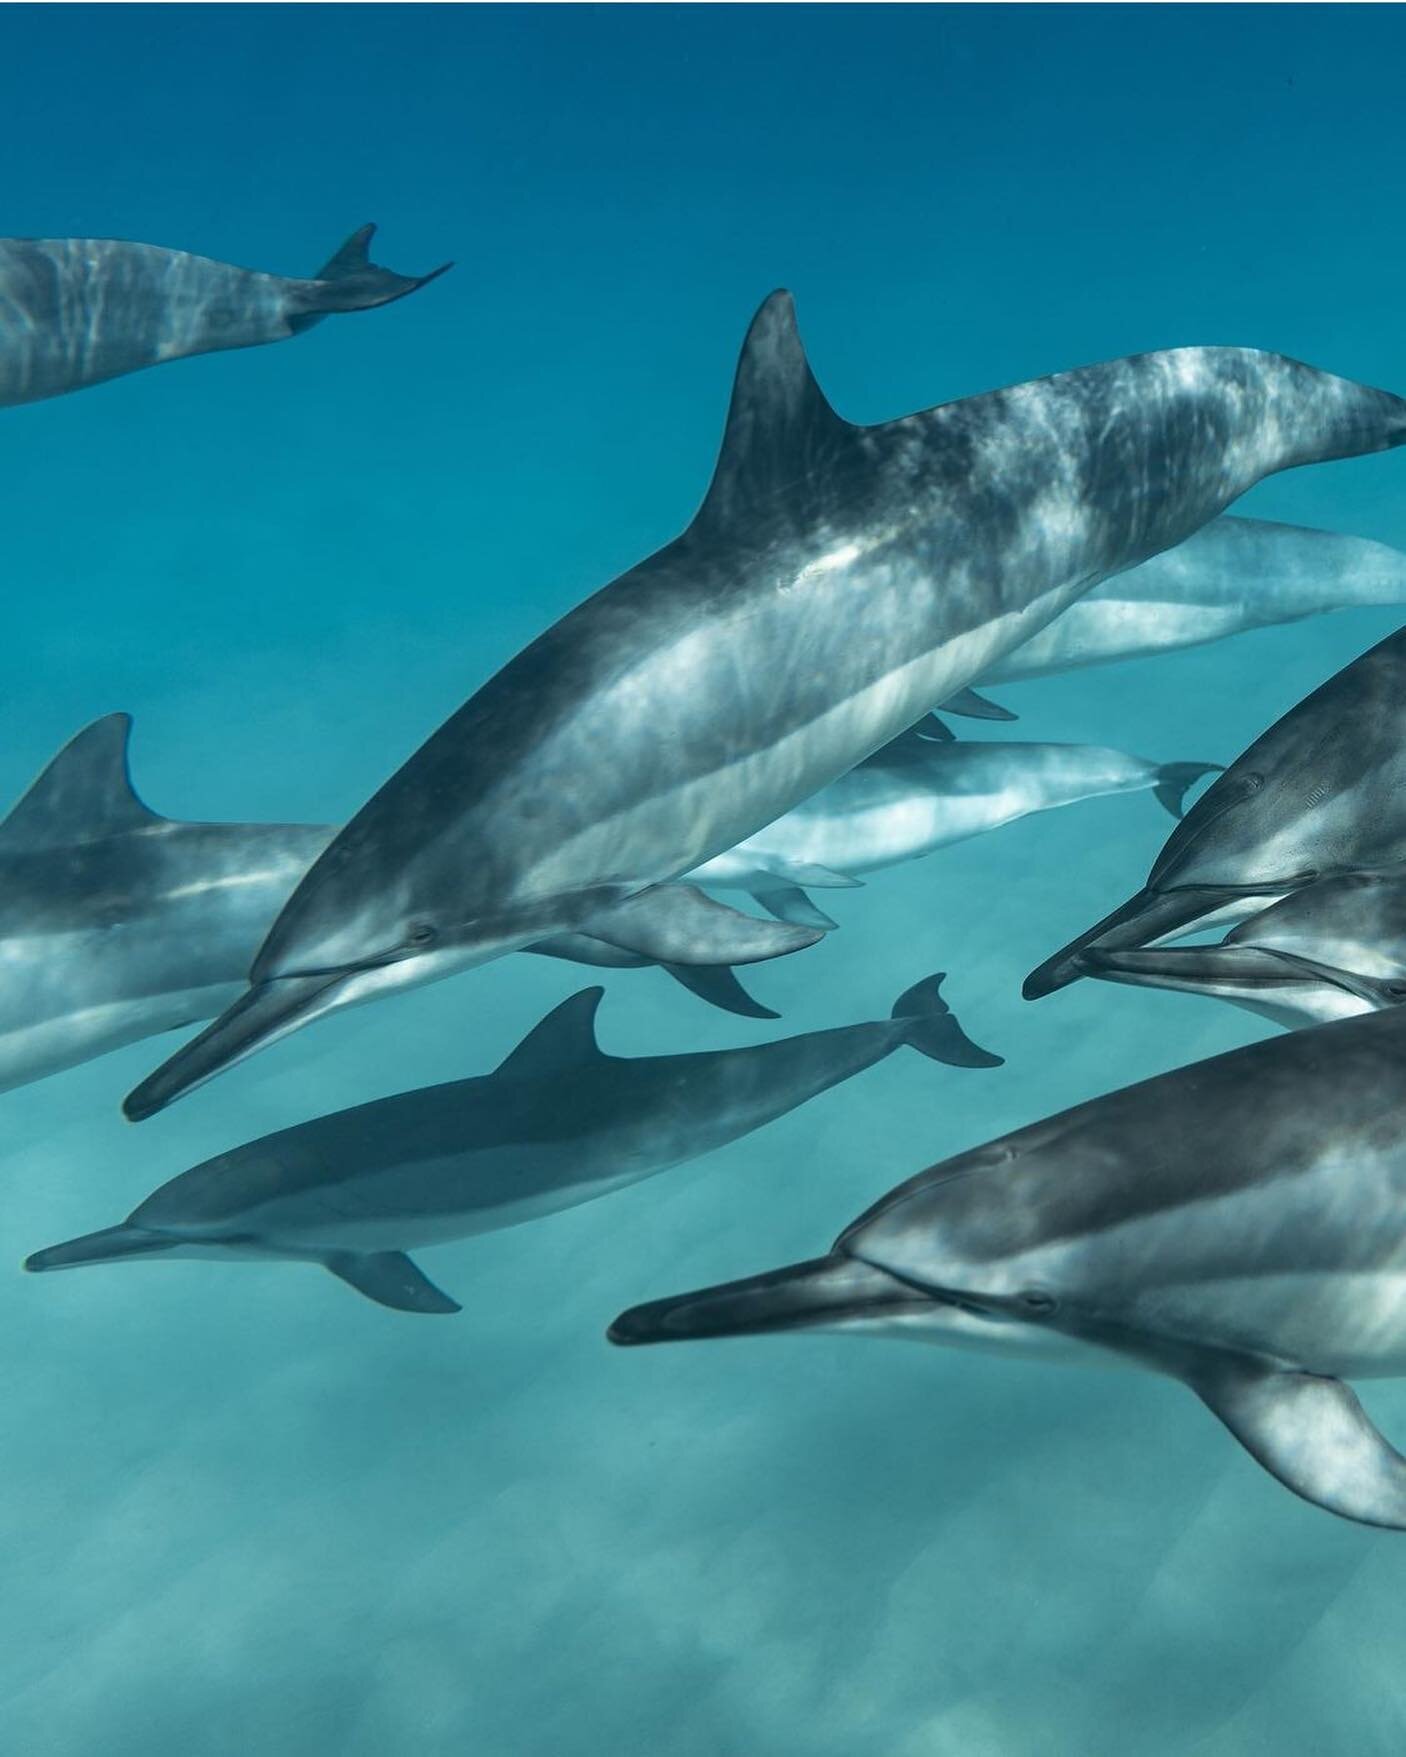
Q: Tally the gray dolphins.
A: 9